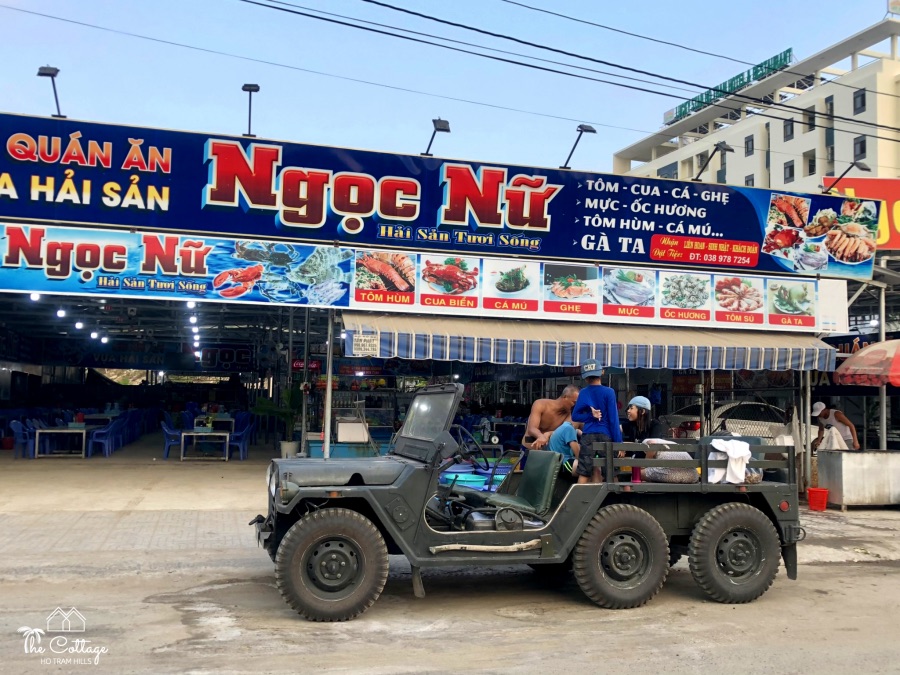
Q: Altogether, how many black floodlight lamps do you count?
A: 6